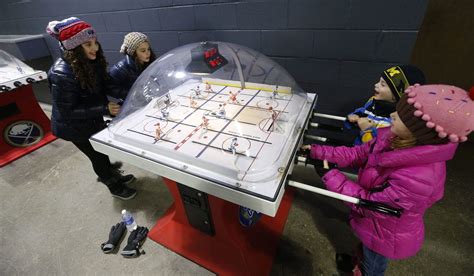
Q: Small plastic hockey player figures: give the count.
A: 12